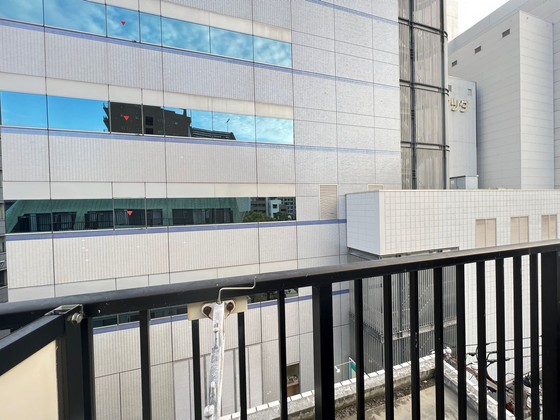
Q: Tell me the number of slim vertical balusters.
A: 13